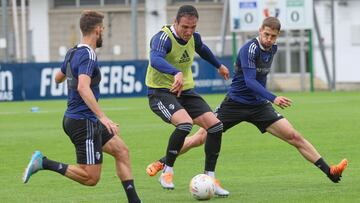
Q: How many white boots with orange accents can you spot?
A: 2